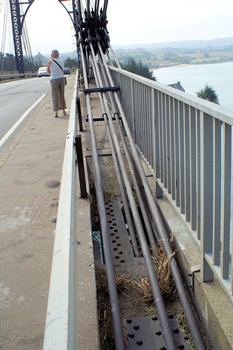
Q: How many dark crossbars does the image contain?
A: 2